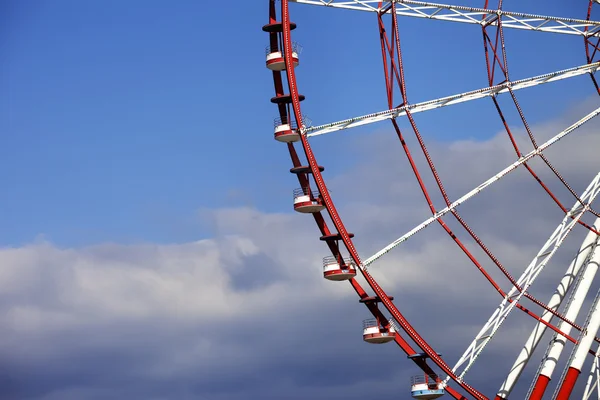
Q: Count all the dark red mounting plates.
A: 5